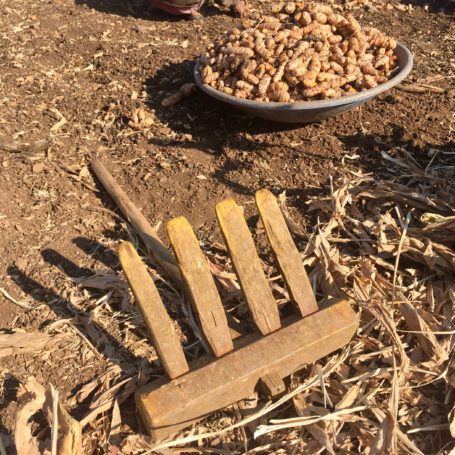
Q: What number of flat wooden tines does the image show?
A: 4